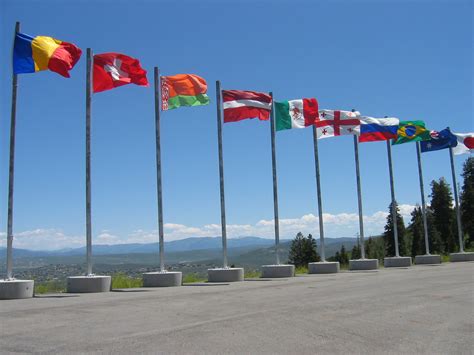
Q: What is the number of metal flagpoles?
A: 10